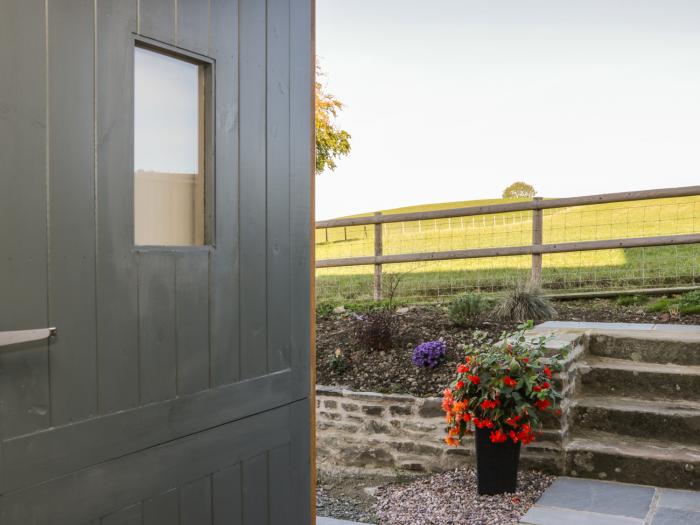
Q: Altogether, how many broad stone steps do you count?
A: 4